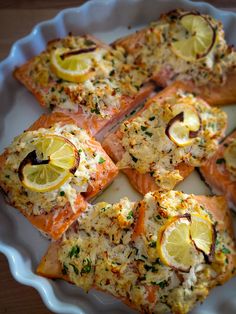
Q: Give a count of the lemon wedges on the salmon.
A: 5